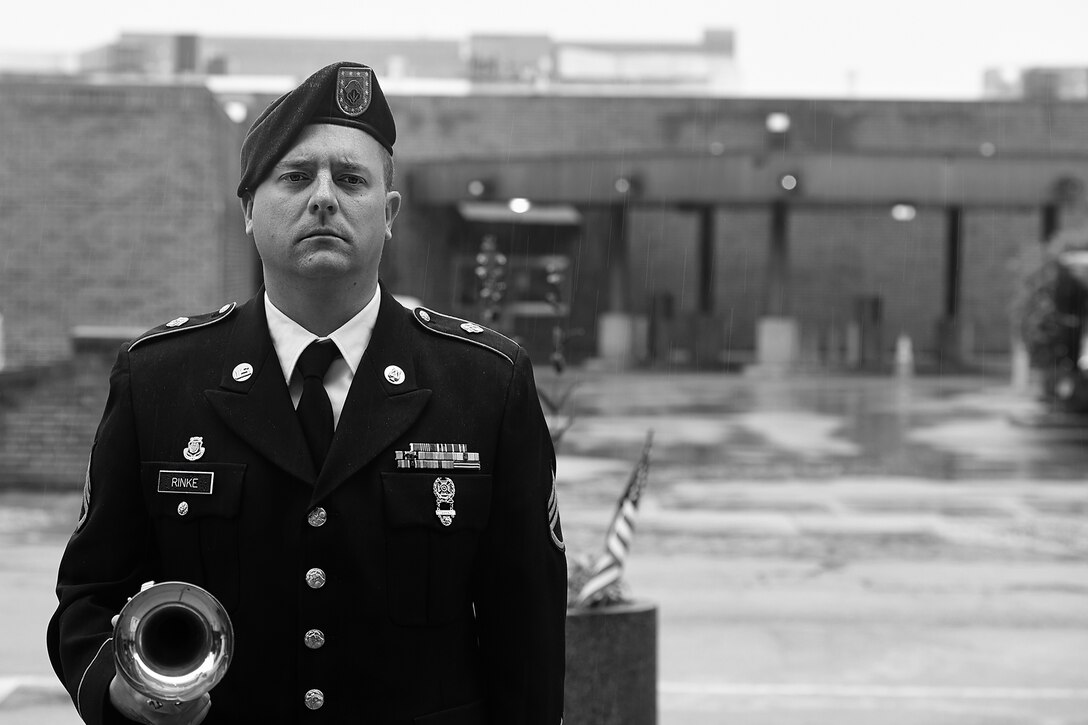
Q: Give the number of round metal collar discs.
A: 2